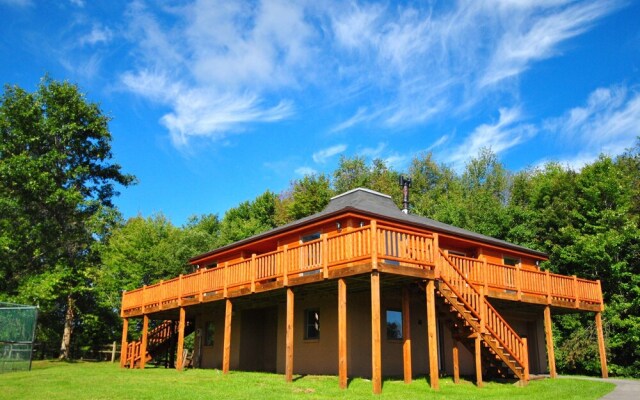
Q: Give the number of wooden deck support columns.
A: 13